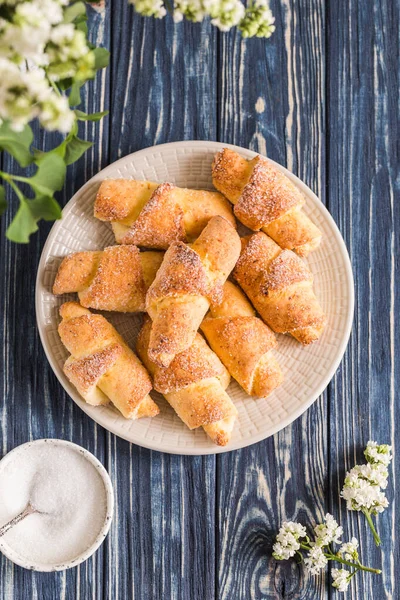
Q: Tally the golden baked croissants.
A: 8